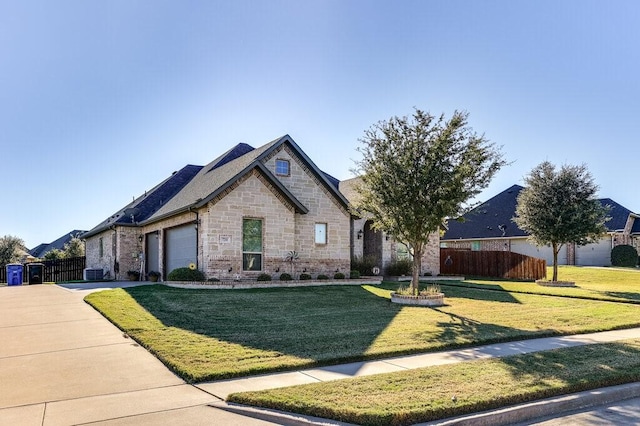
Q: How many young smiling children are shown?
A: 0